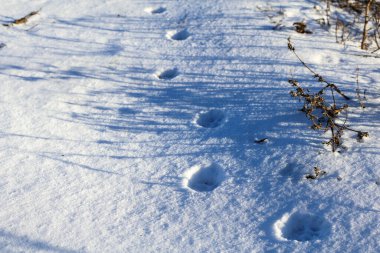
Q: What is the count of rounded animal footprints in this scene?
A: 6